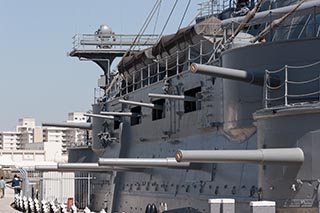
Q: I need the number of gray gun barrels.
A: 10